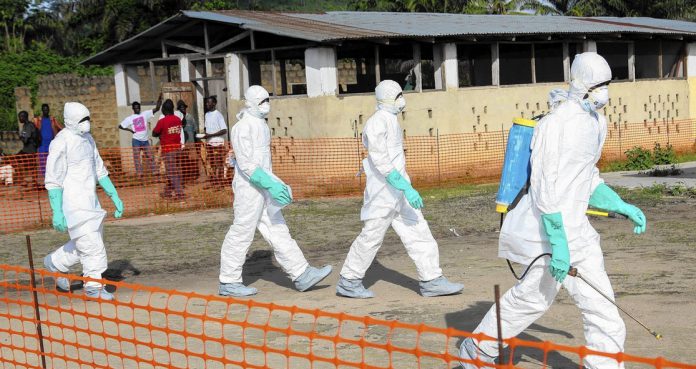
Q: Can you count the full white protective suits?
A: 4